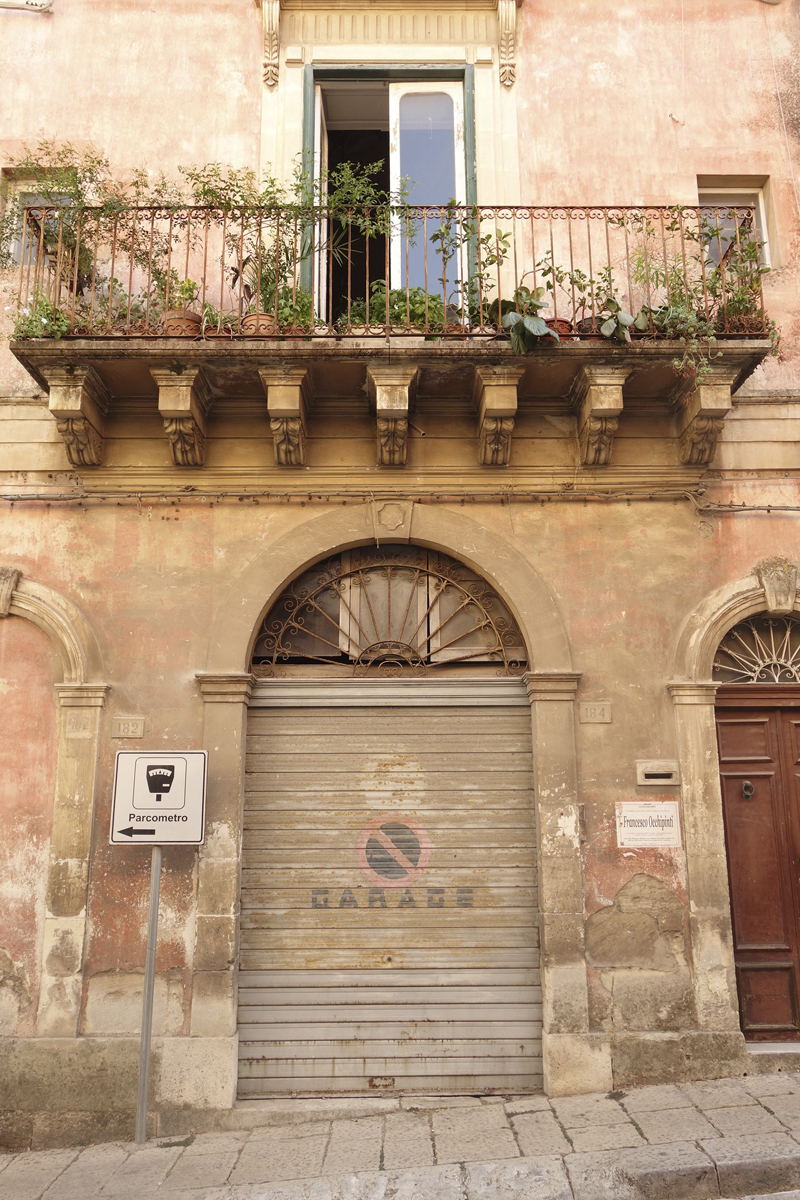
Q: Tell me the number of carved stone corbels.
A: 7